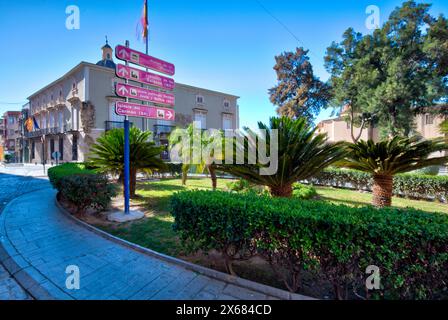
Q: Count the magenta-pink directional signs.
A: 4